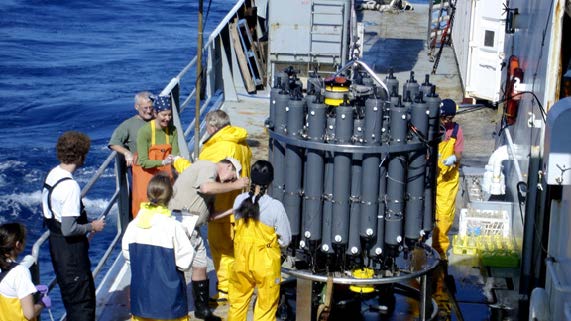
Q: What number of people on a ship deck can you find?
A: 9